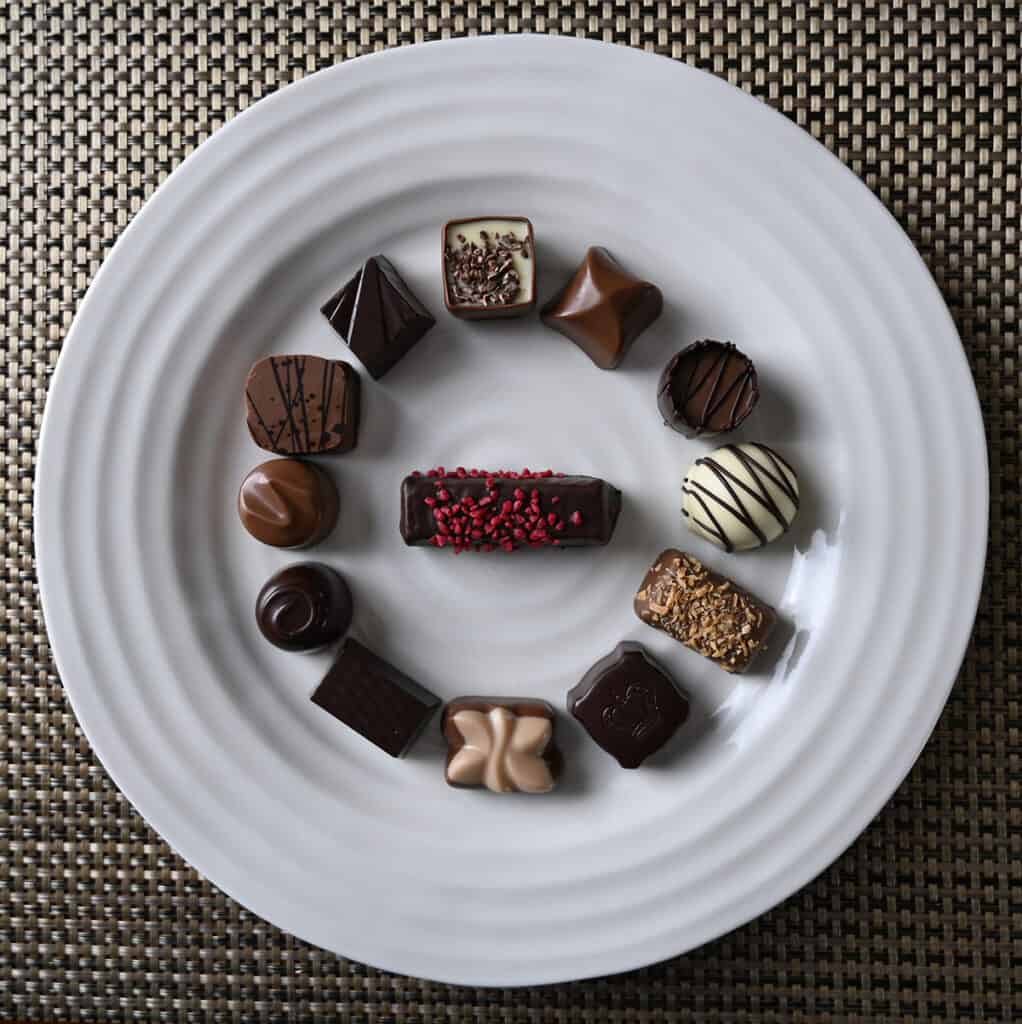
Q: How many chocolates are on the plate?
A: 13